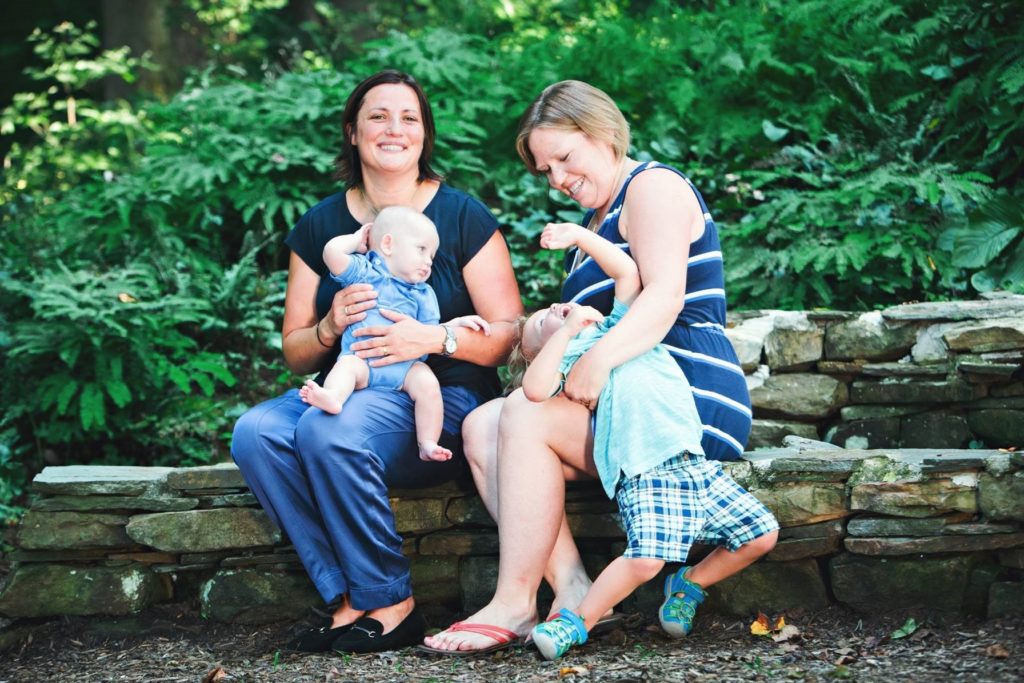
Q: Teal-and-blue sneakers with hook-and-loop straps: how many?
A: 2